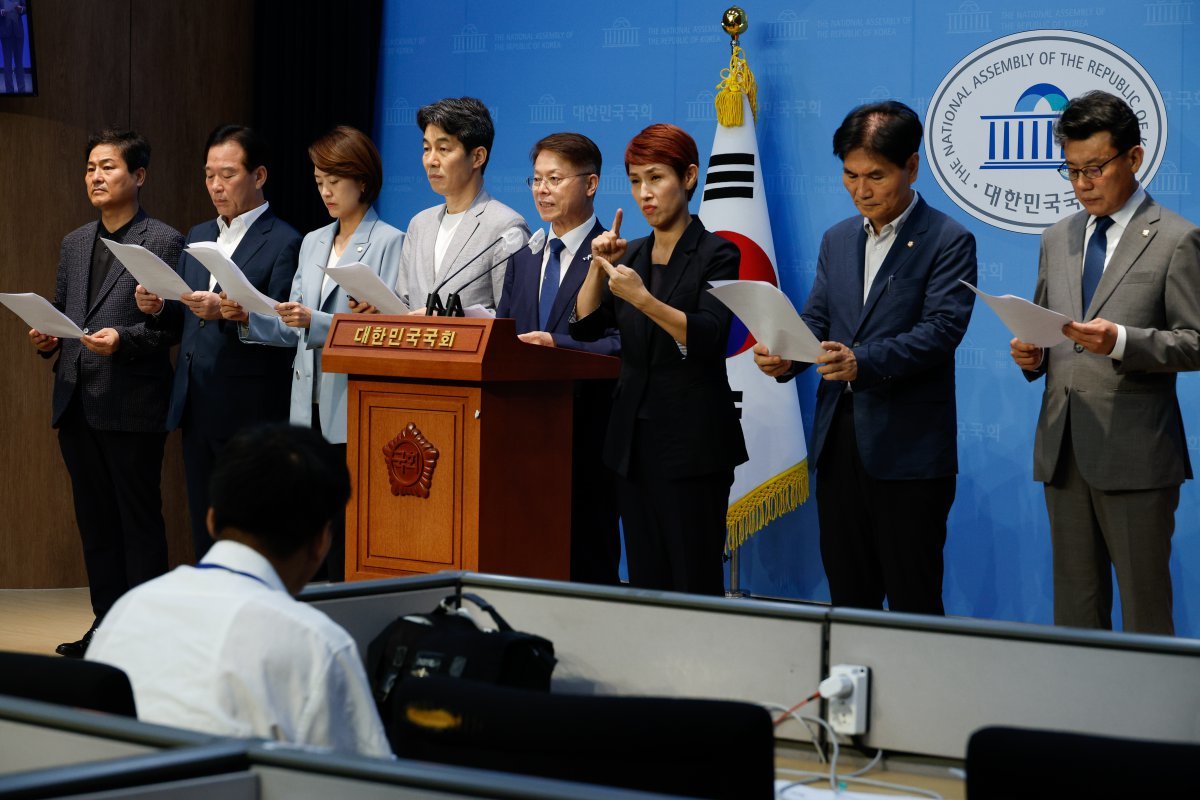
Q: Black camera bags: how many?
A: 1